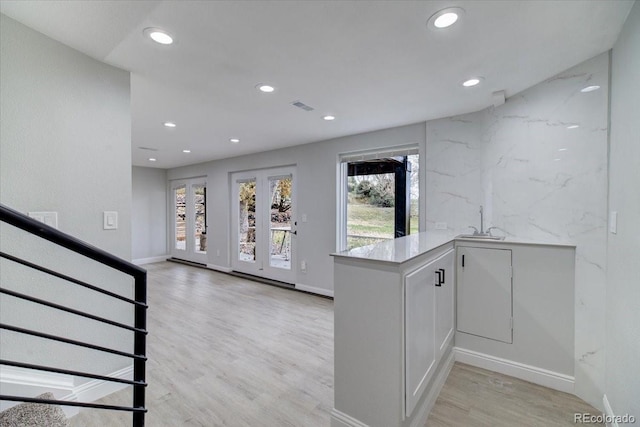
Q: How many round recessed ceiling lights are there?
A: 9